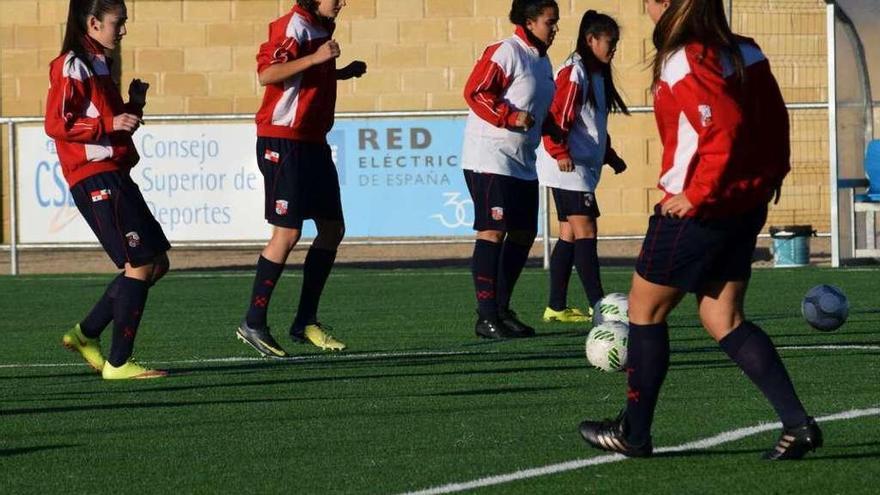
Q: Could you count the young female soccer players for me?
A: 5